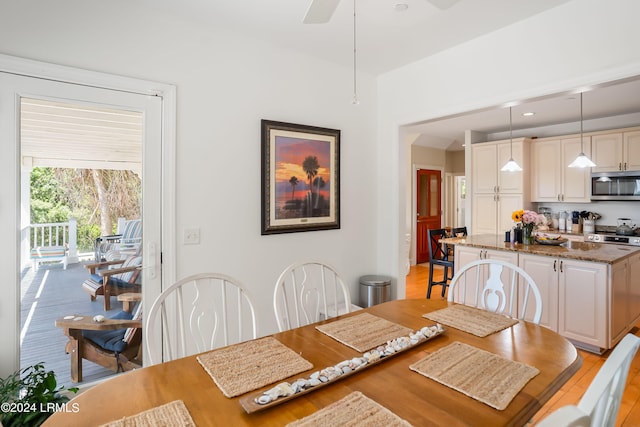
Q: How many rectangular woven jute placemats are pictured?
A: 6